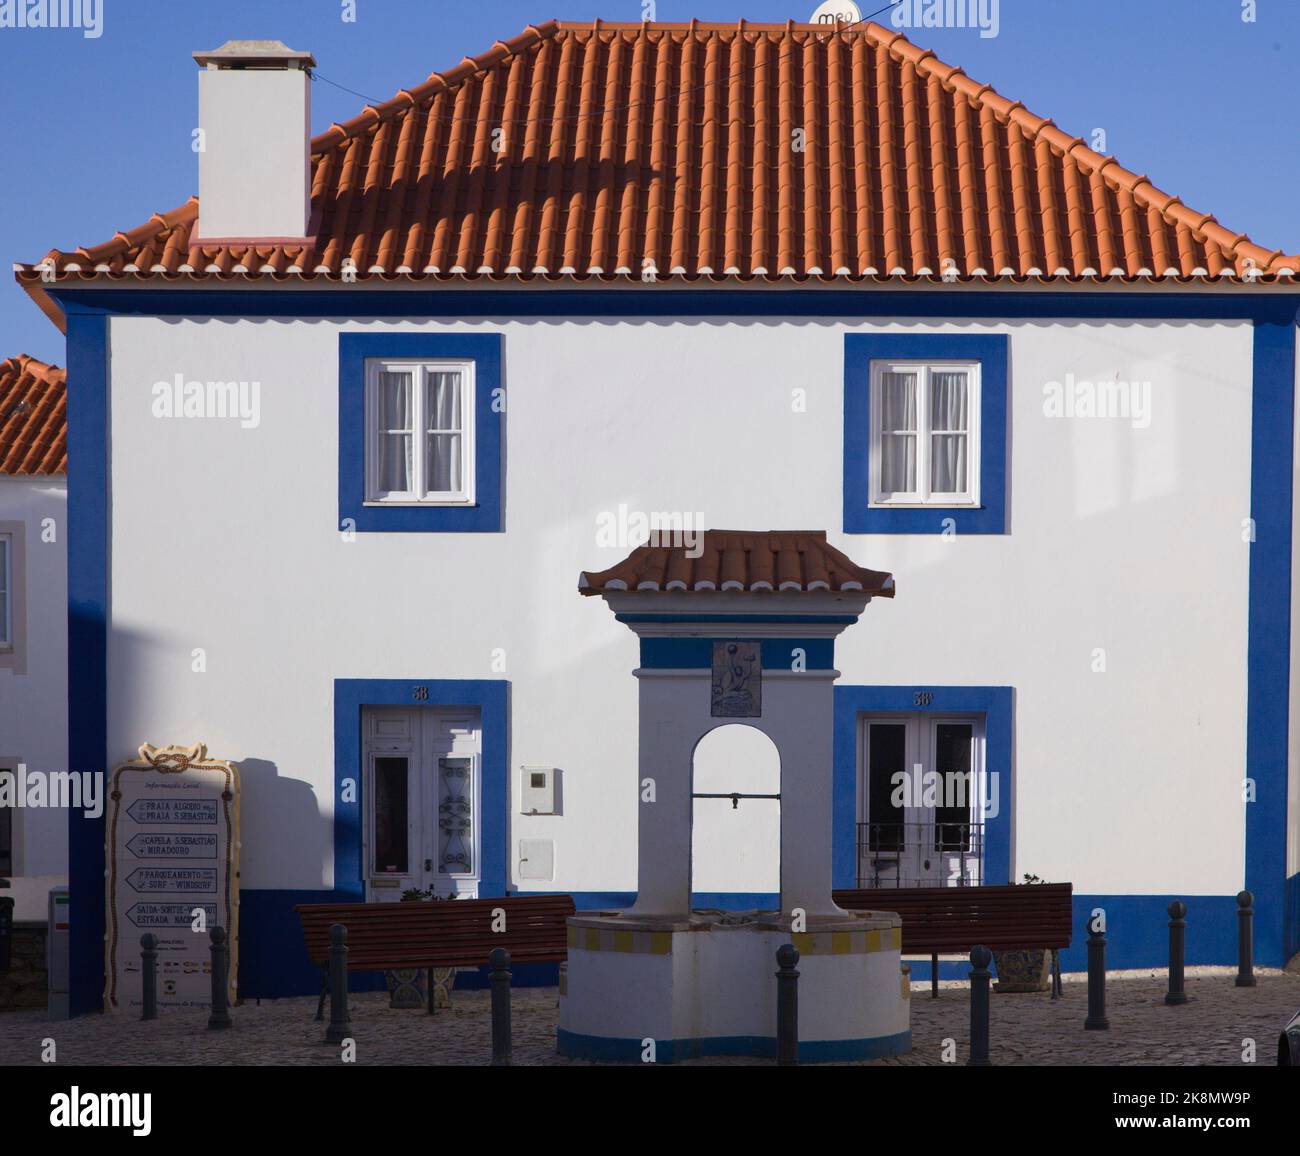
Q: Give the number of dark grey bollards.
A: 9